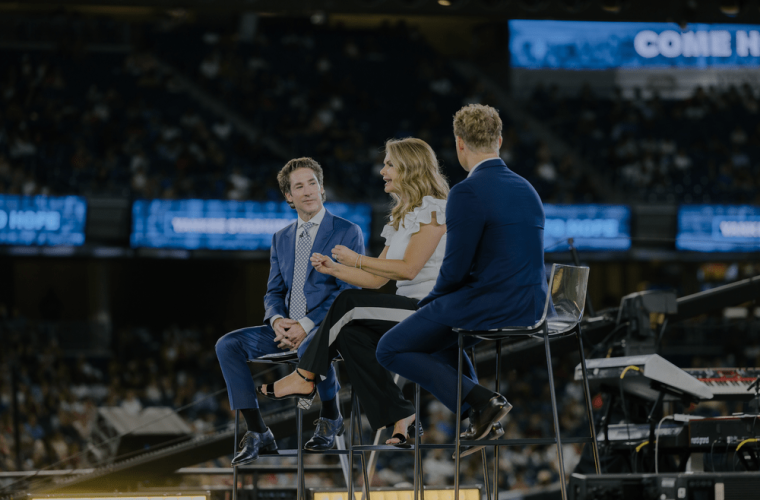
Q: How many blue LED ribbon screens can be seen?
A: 5